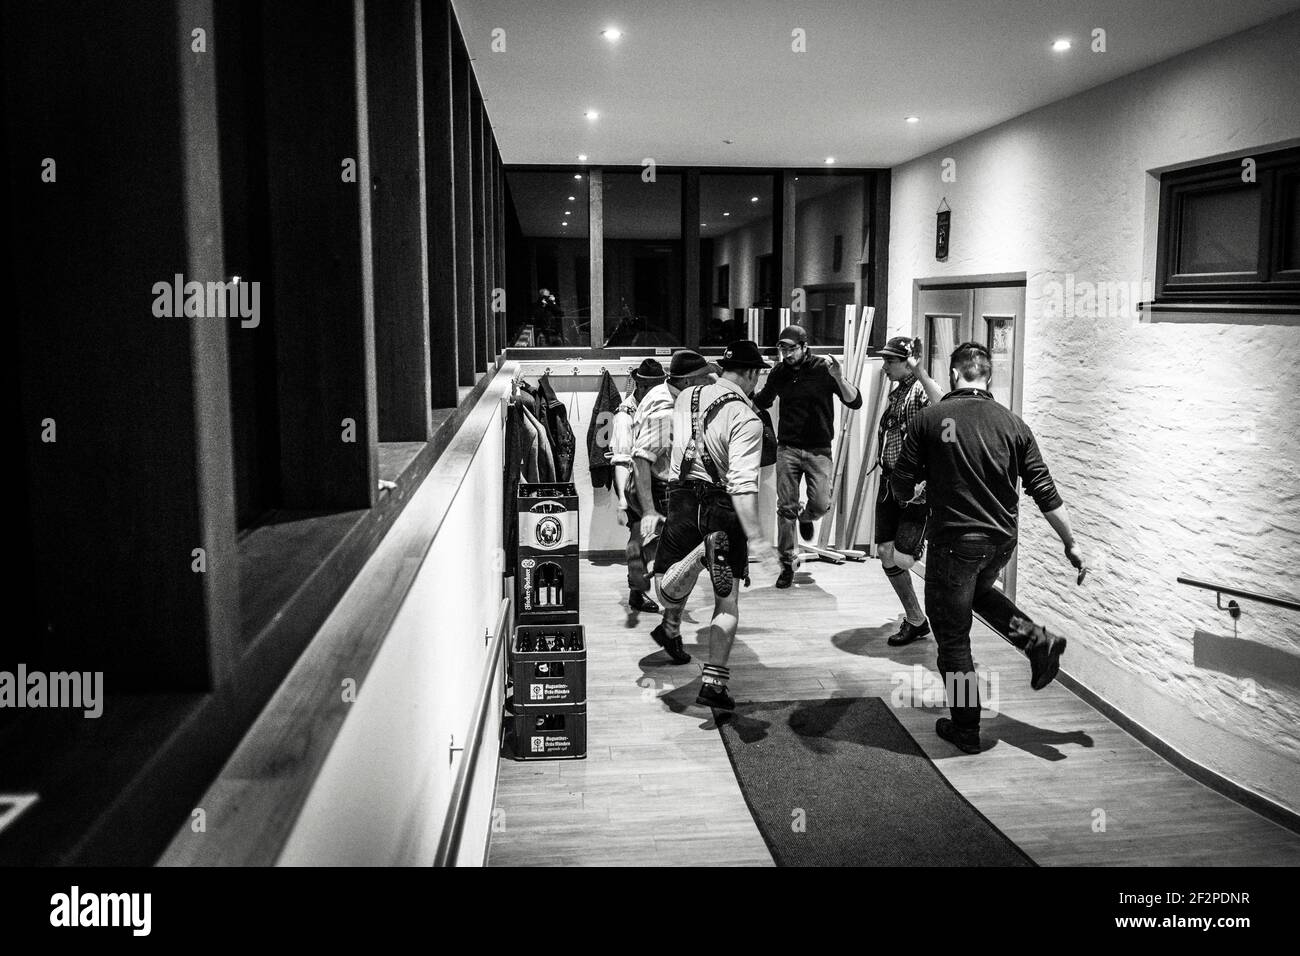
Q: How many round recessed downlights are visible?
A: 6